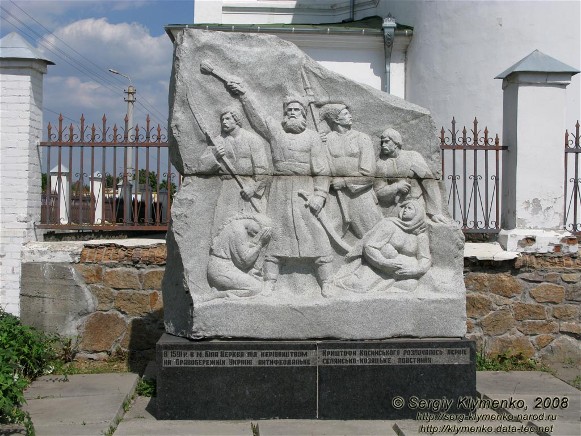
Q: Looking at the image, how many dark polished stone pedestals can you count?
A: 1